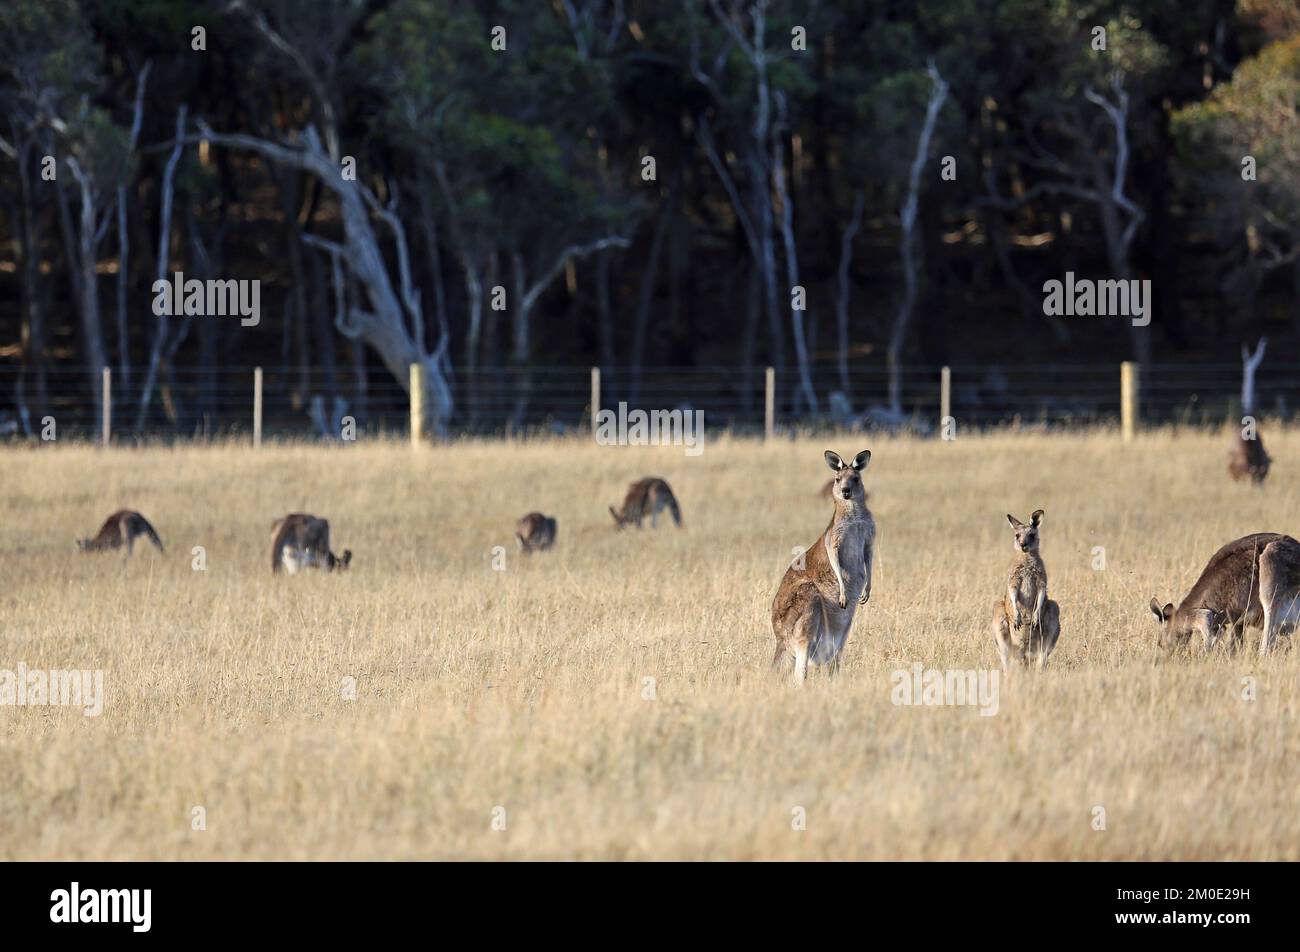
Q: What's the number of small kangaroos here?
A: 1